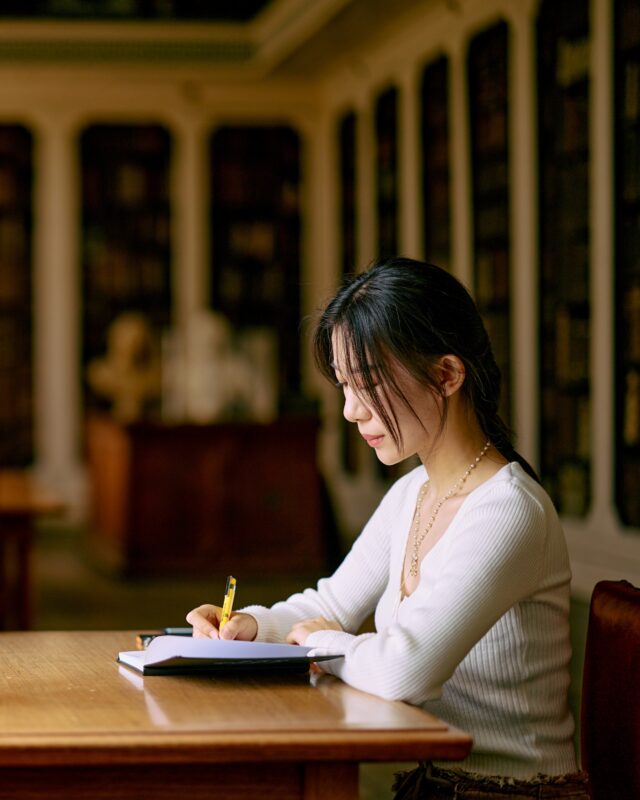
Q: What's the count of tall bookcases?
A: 9